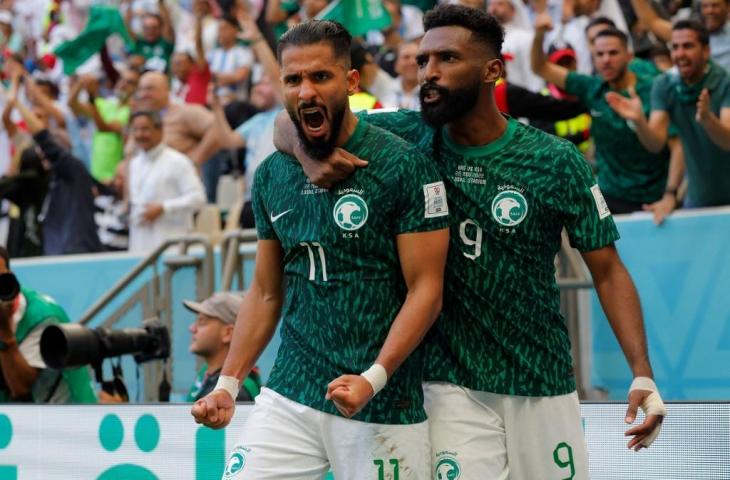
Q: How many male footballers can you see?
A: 2